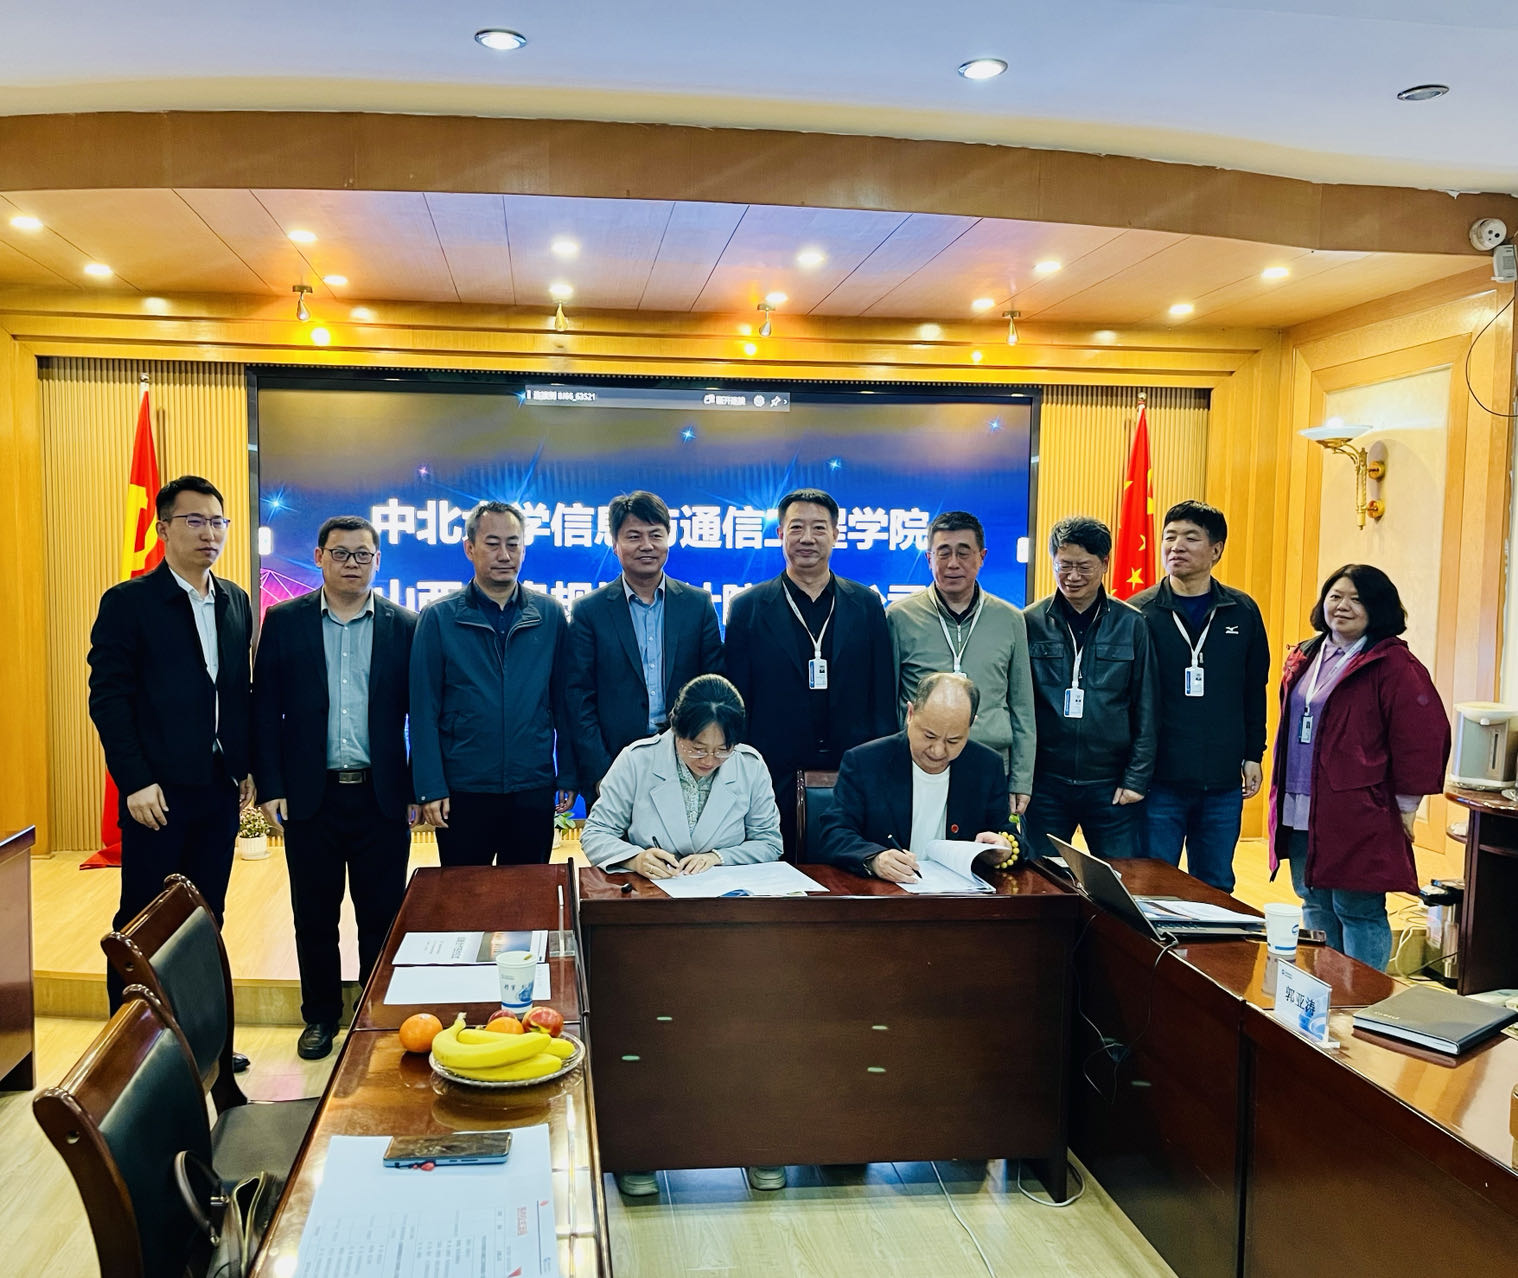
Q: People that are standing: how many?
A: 9